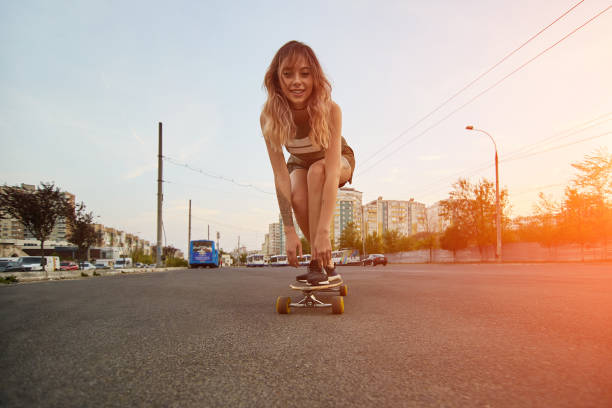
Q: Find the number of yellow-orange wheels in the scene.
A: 3